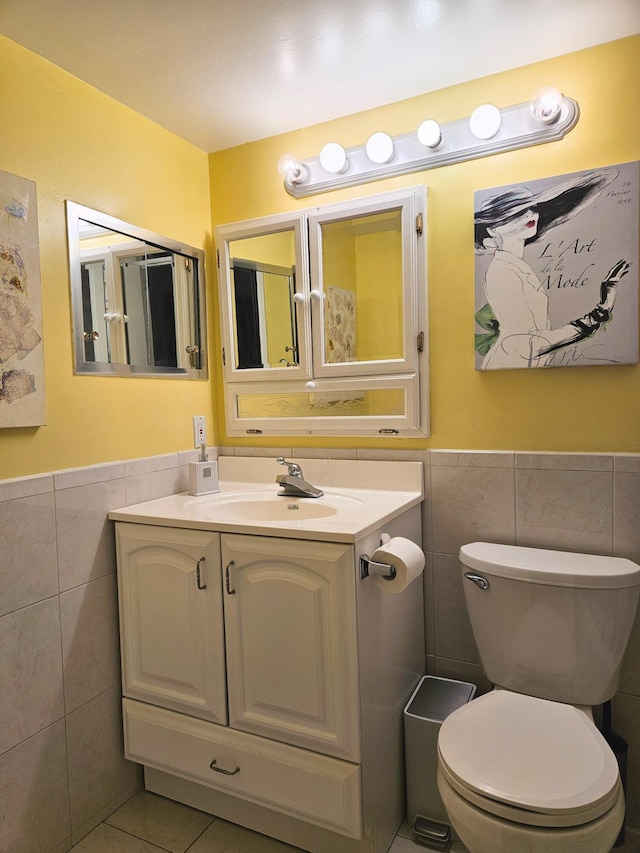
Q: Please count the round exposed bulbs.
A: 6